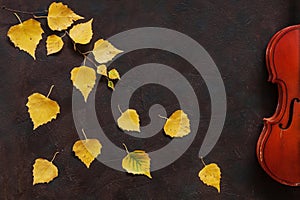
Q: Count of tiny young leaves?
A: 3